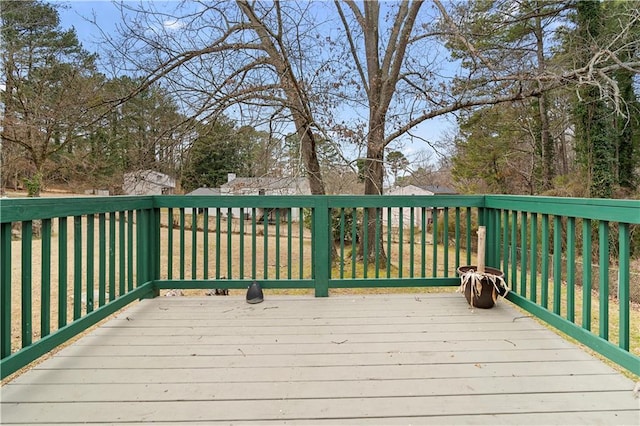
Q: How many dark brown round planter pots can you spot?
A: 1